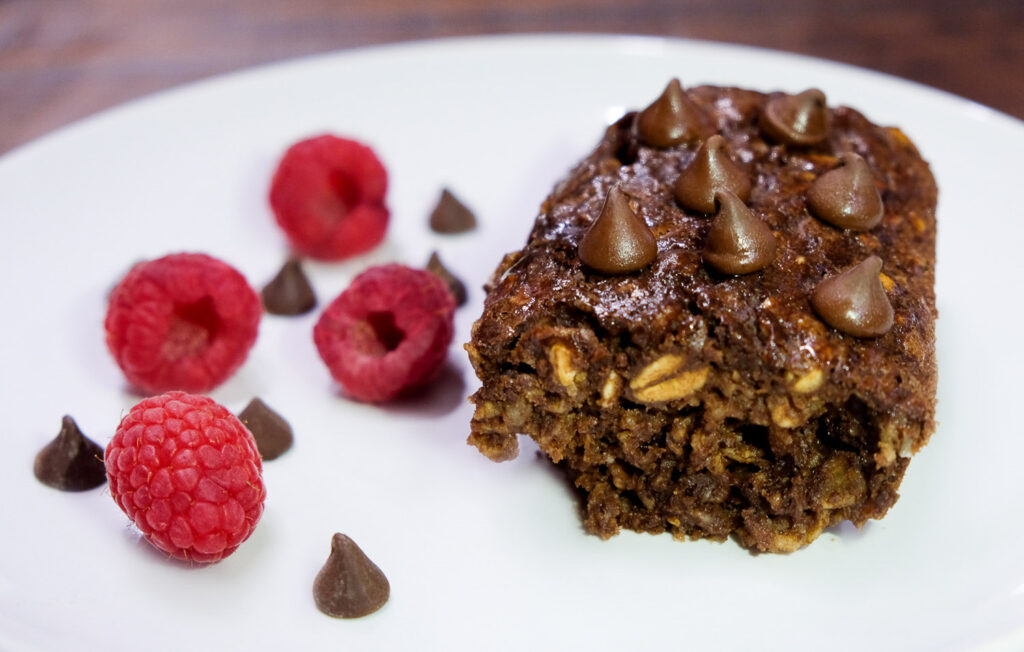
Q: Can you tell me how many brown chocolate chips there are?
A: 13